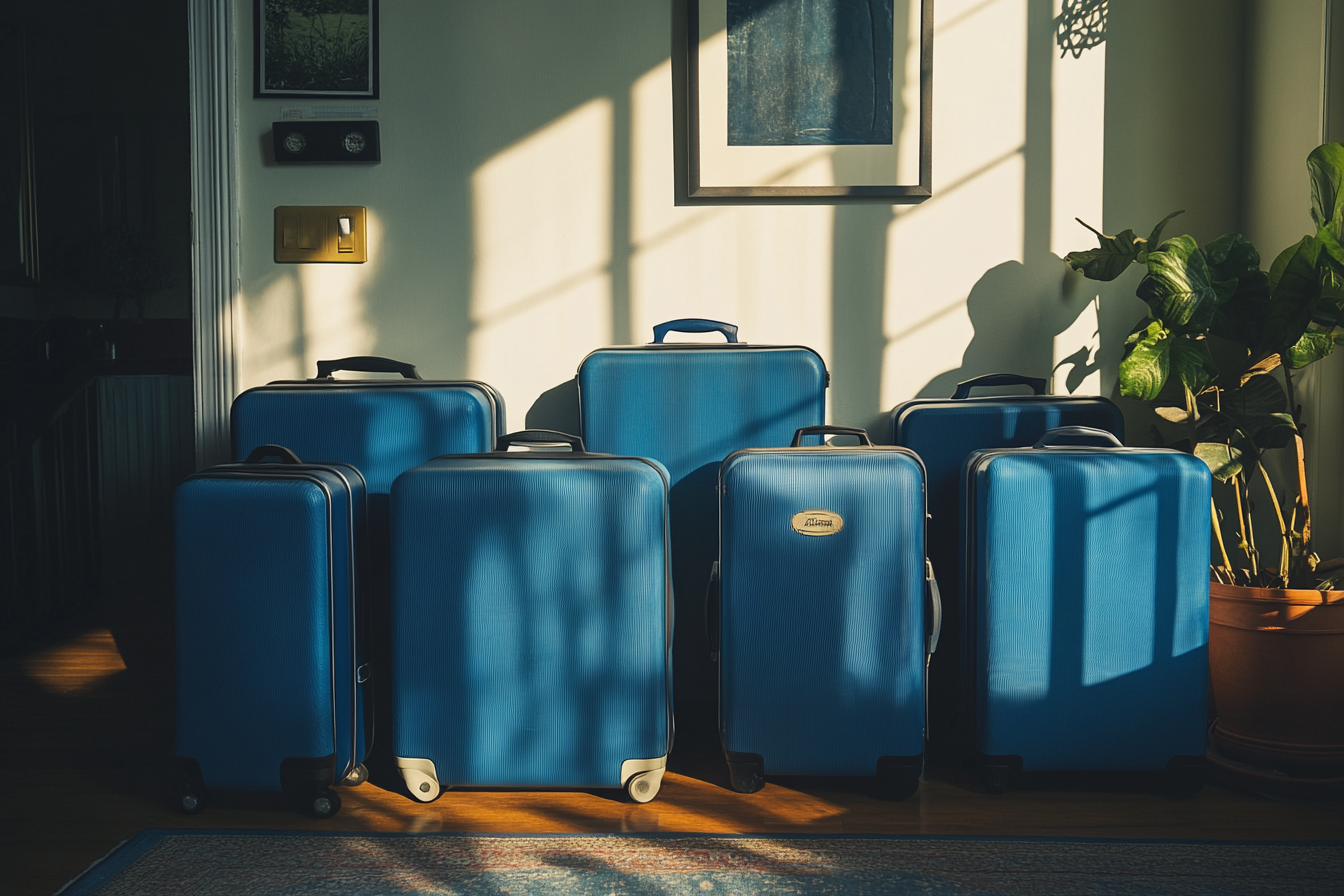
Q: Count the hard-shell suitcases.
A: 7